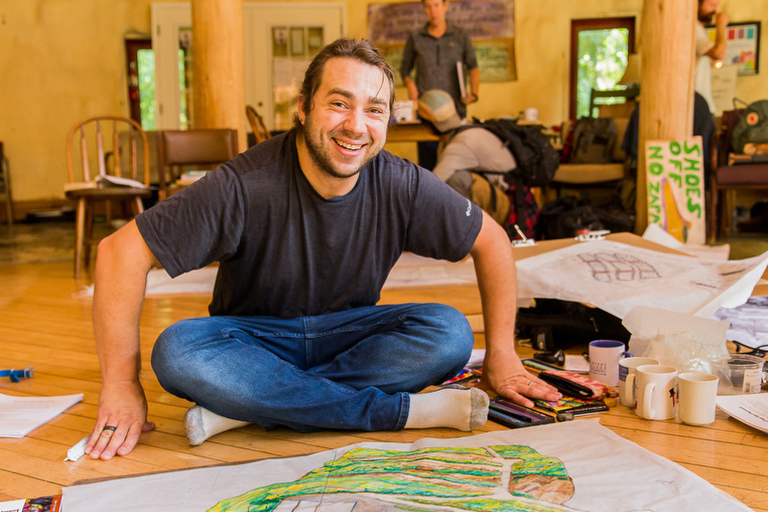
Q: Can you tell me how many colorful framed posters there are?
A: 1